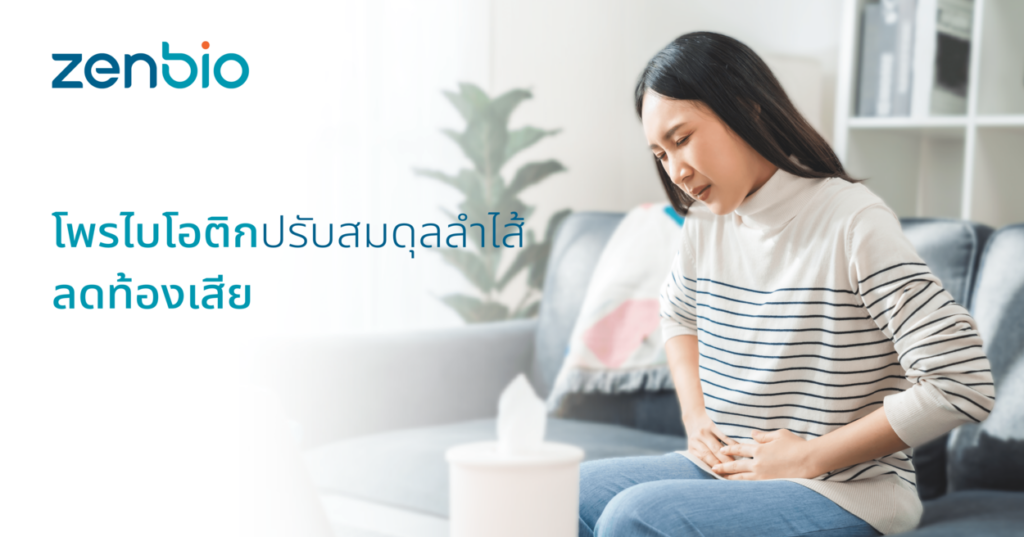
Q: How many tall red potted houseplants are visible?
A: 0